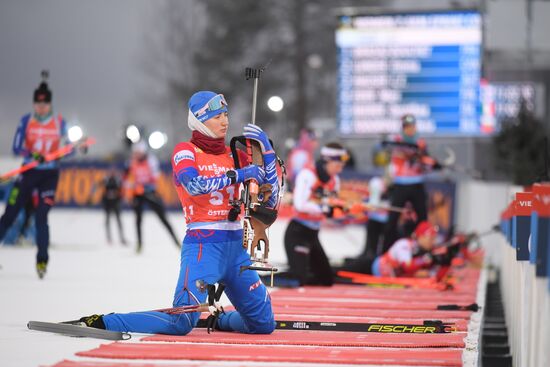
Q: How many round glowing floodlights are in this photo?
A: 4